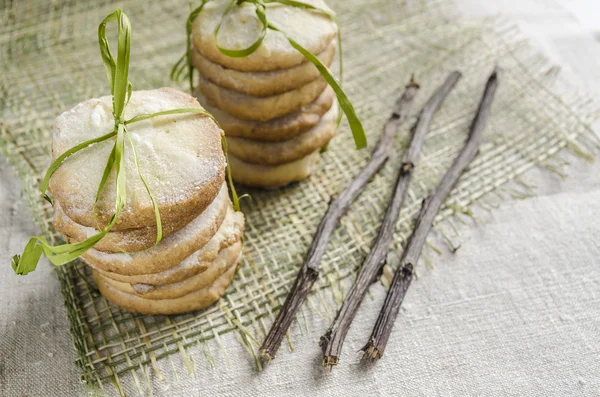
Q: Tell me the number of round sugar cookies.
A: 12